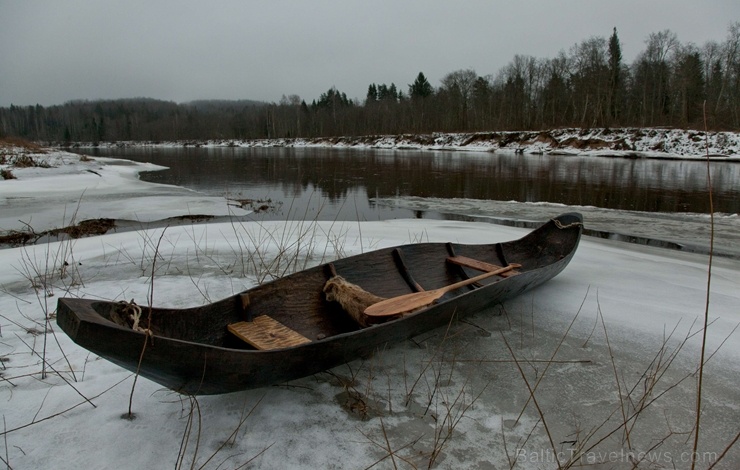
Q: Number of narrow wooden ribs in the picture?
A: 5